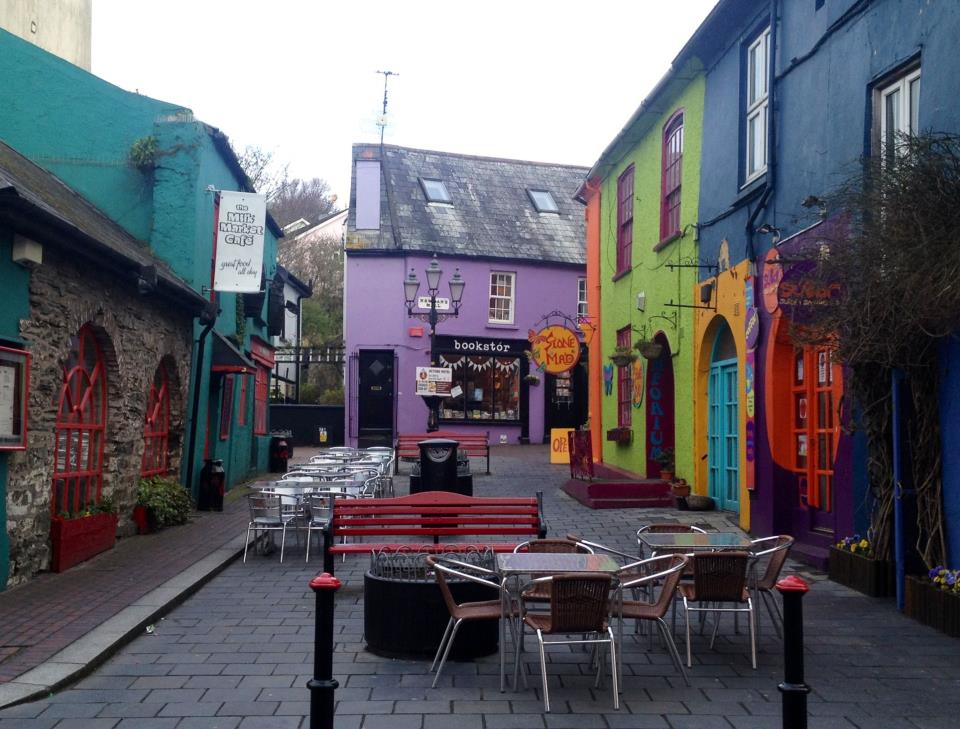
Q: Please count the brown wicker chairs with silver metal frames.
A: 8